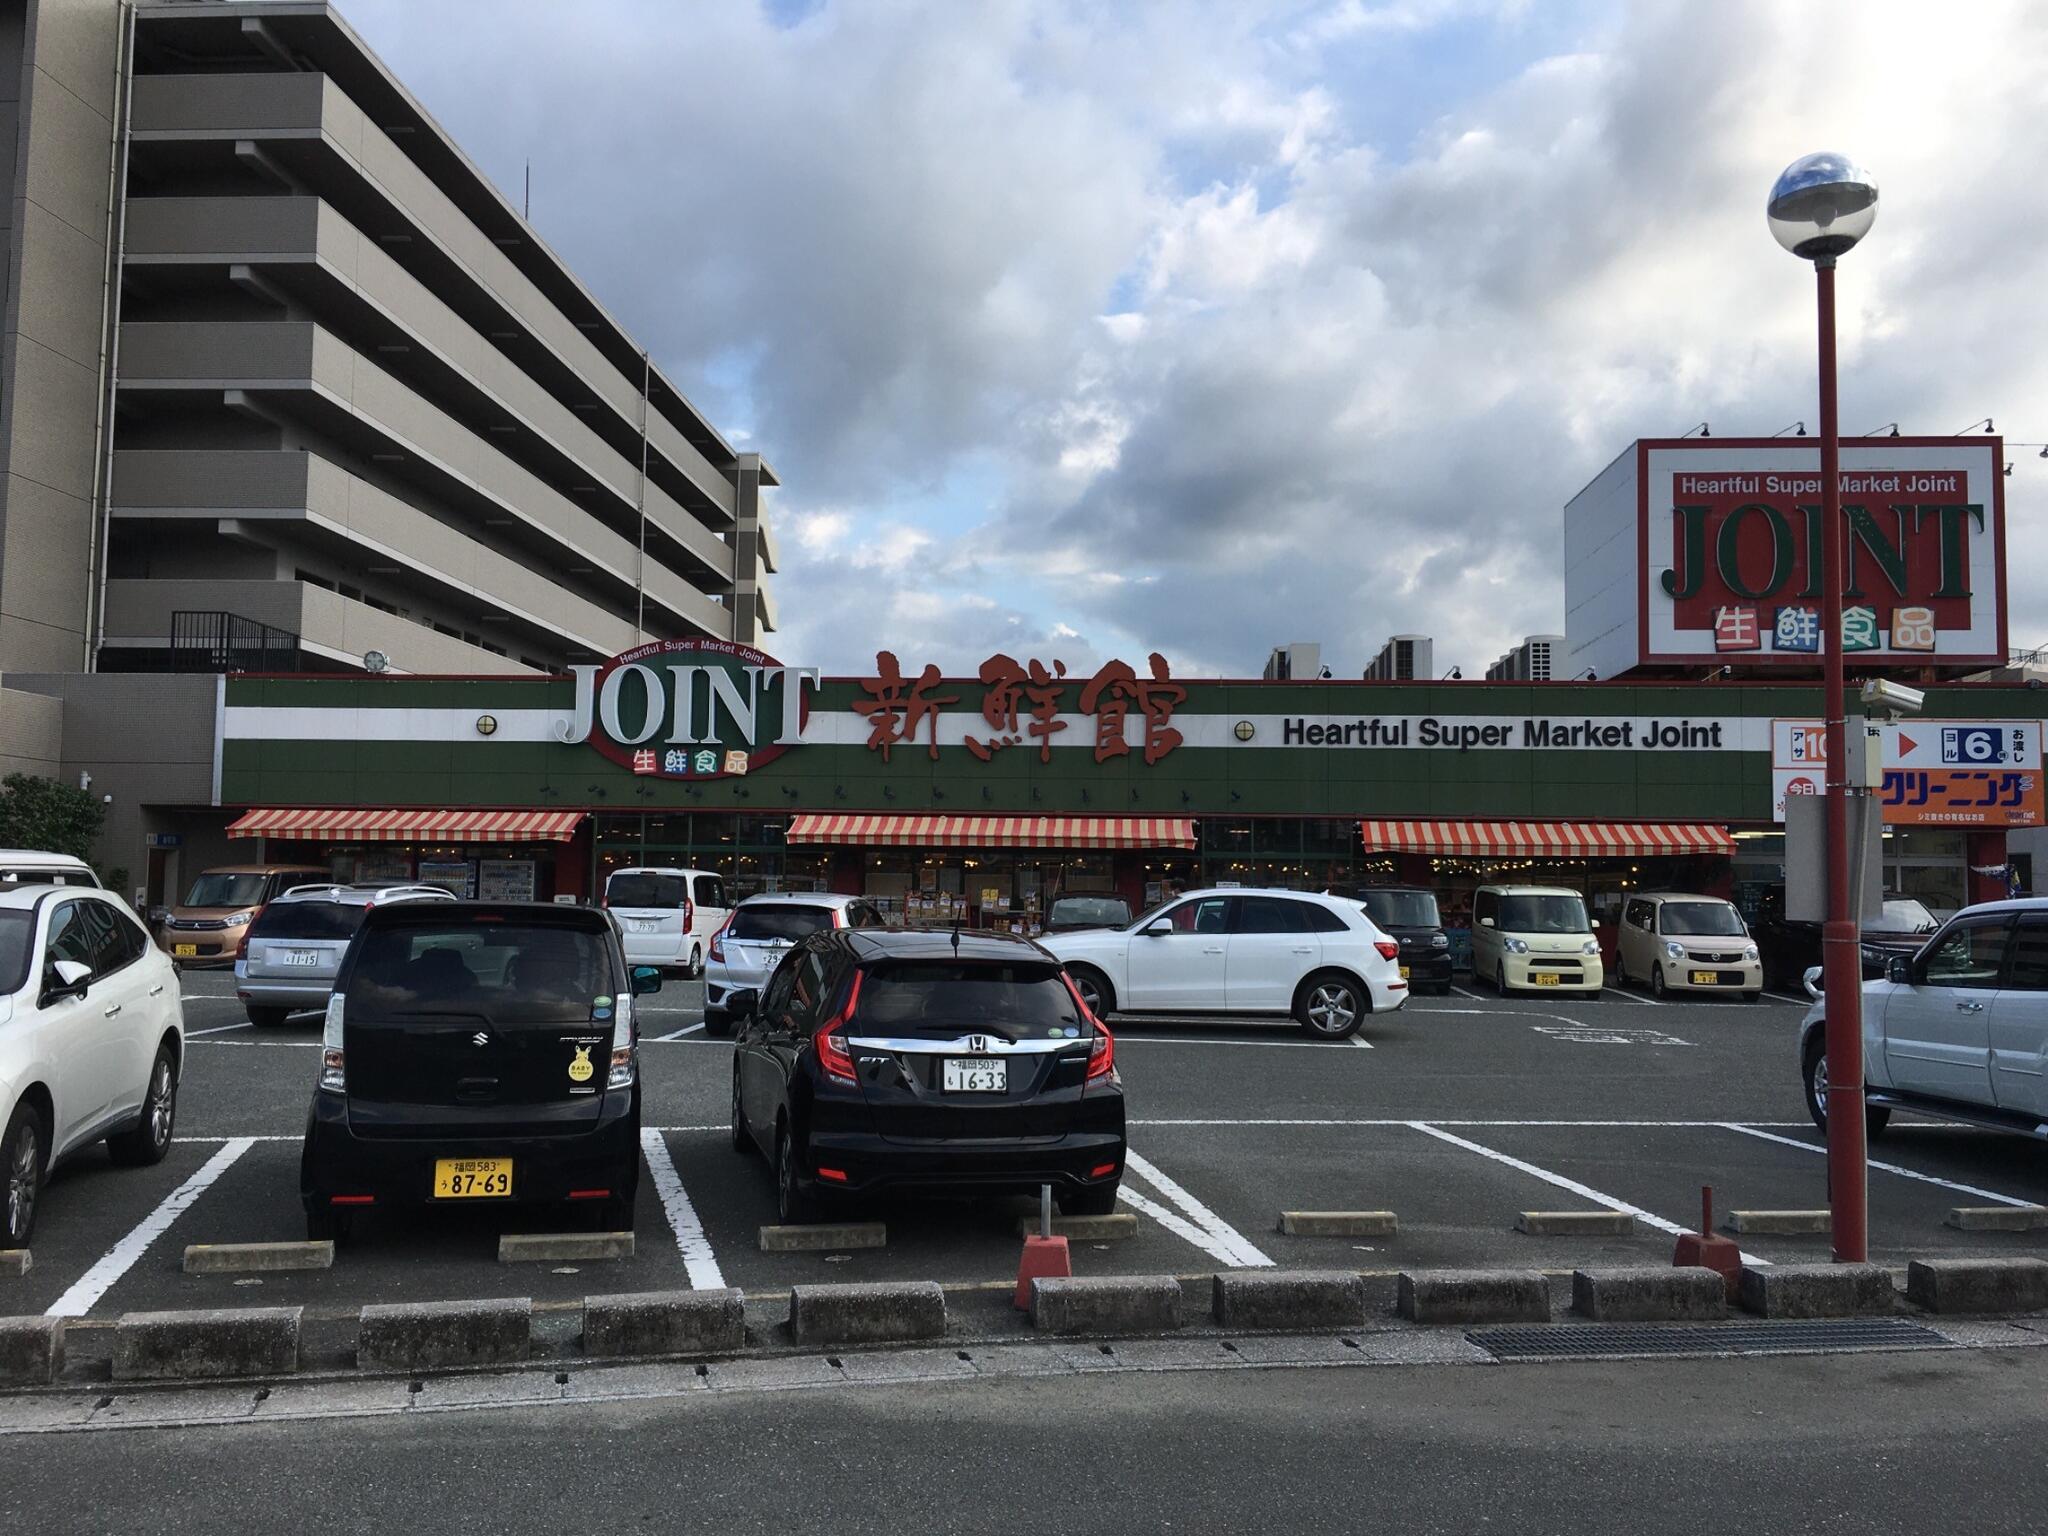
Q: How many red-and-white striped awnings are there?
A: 3